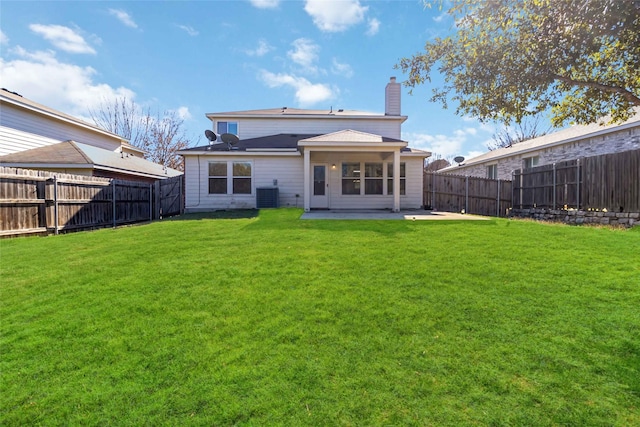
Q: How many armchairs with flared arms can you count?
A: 0